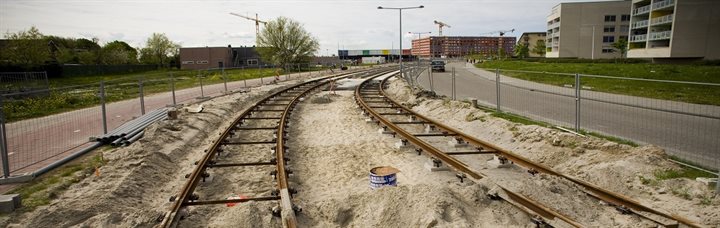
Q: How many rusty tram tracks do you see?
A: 2